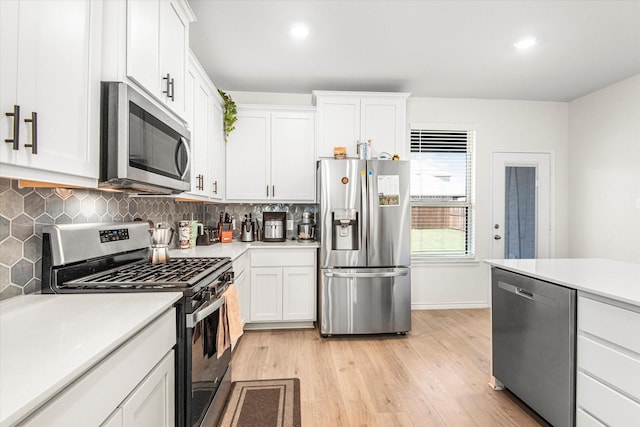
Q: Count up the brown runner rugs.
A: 1